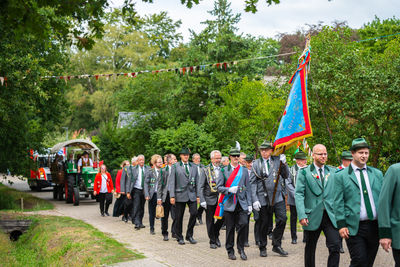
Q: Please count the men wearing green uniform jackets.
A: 3